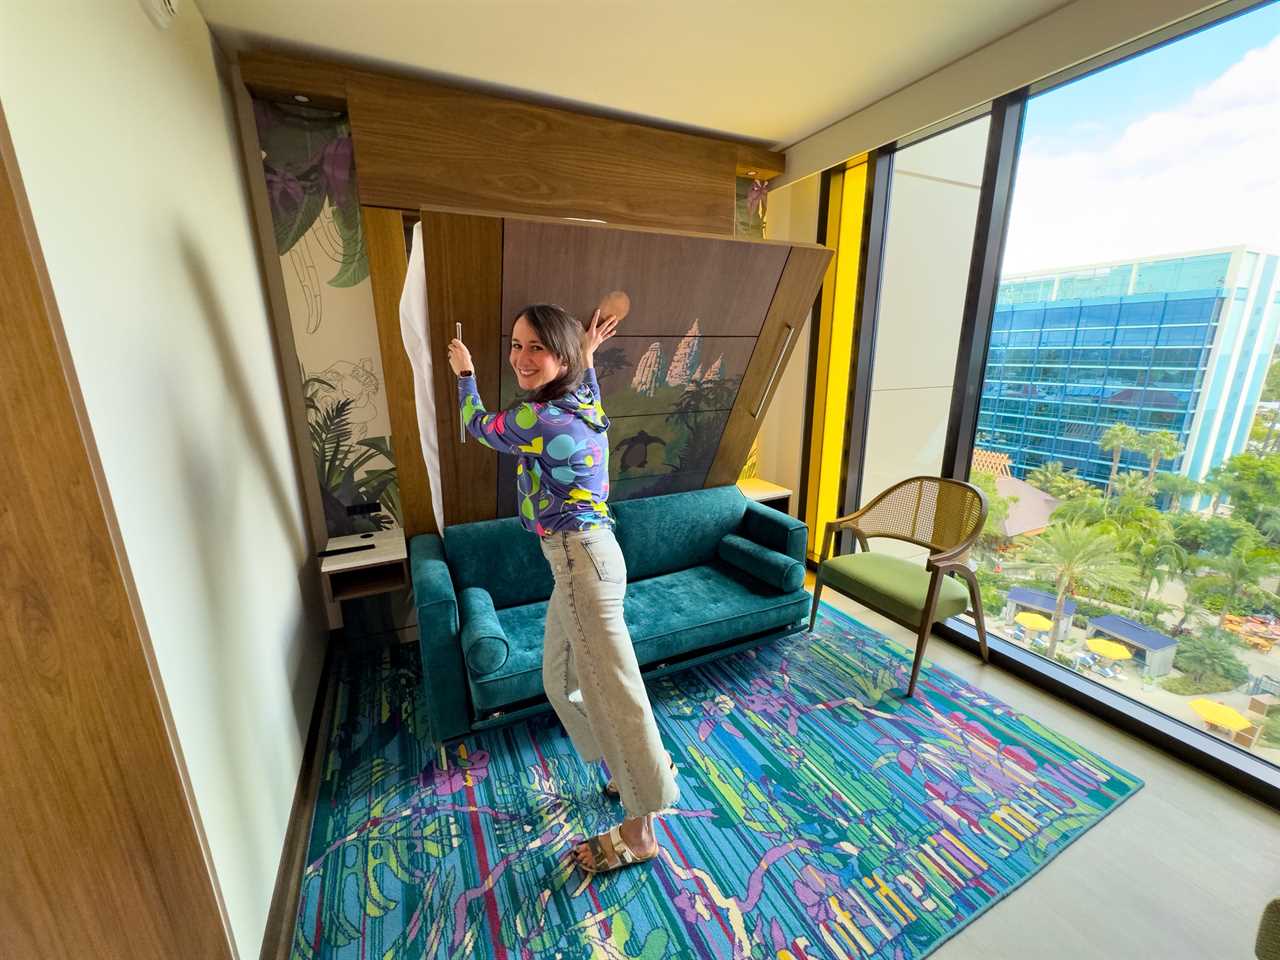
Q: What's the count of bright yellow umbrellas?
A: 3